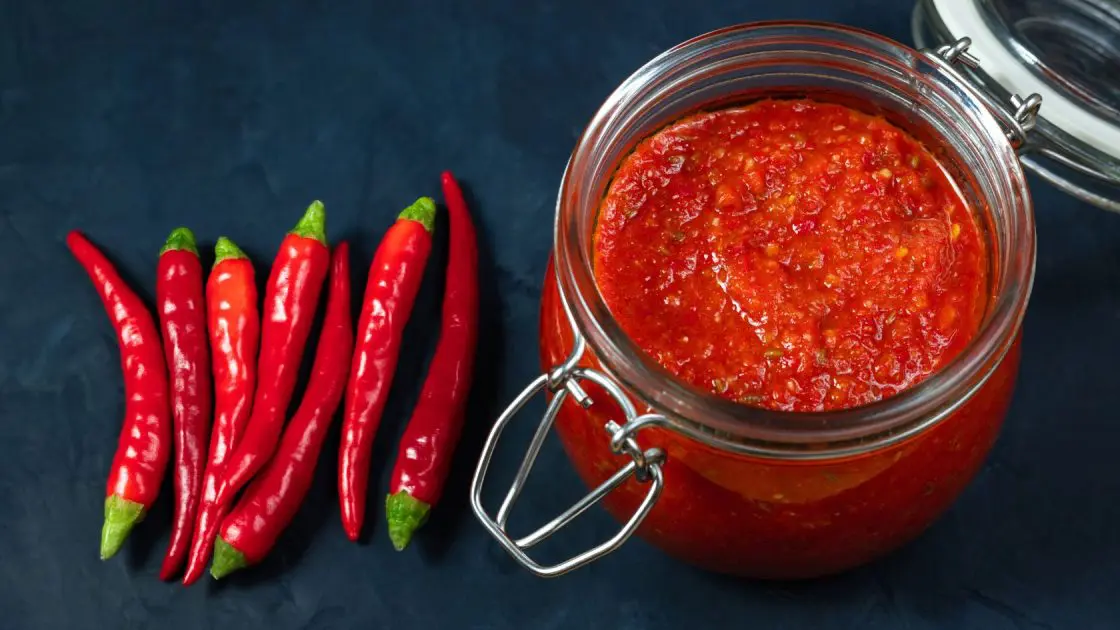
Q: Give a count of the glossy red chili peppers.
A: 7